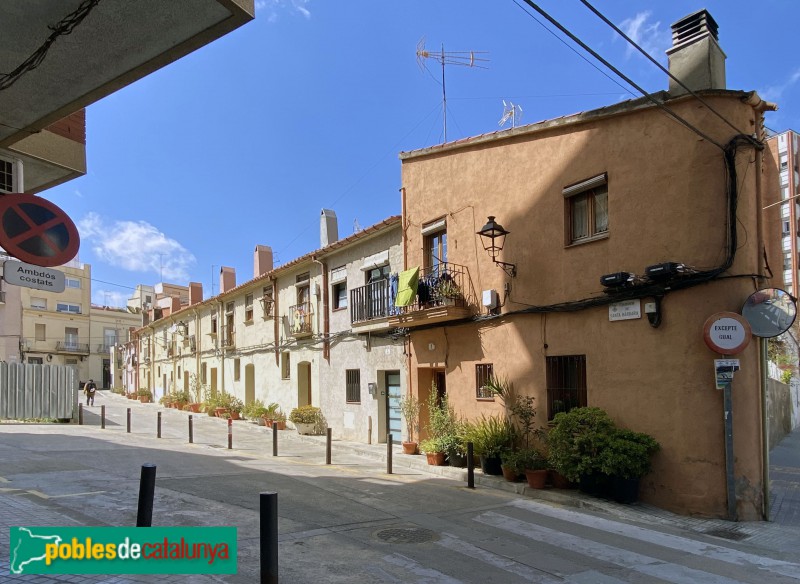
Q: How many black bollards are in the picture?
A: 11